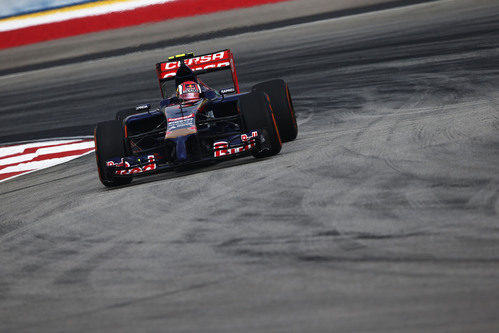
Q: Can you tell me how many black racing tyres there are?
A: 4